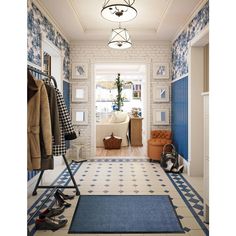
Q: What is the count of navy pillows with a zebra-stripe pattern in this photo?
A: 0